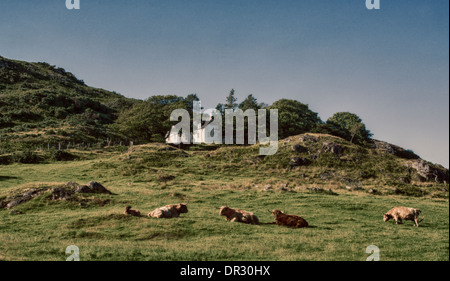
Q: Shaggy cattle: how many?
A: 5